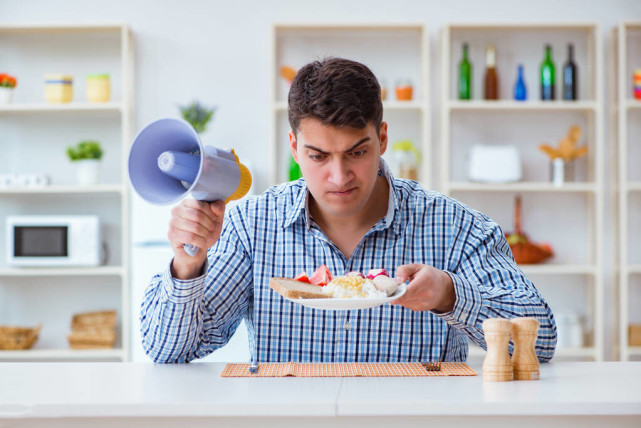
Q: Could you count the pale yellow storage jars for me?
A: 2